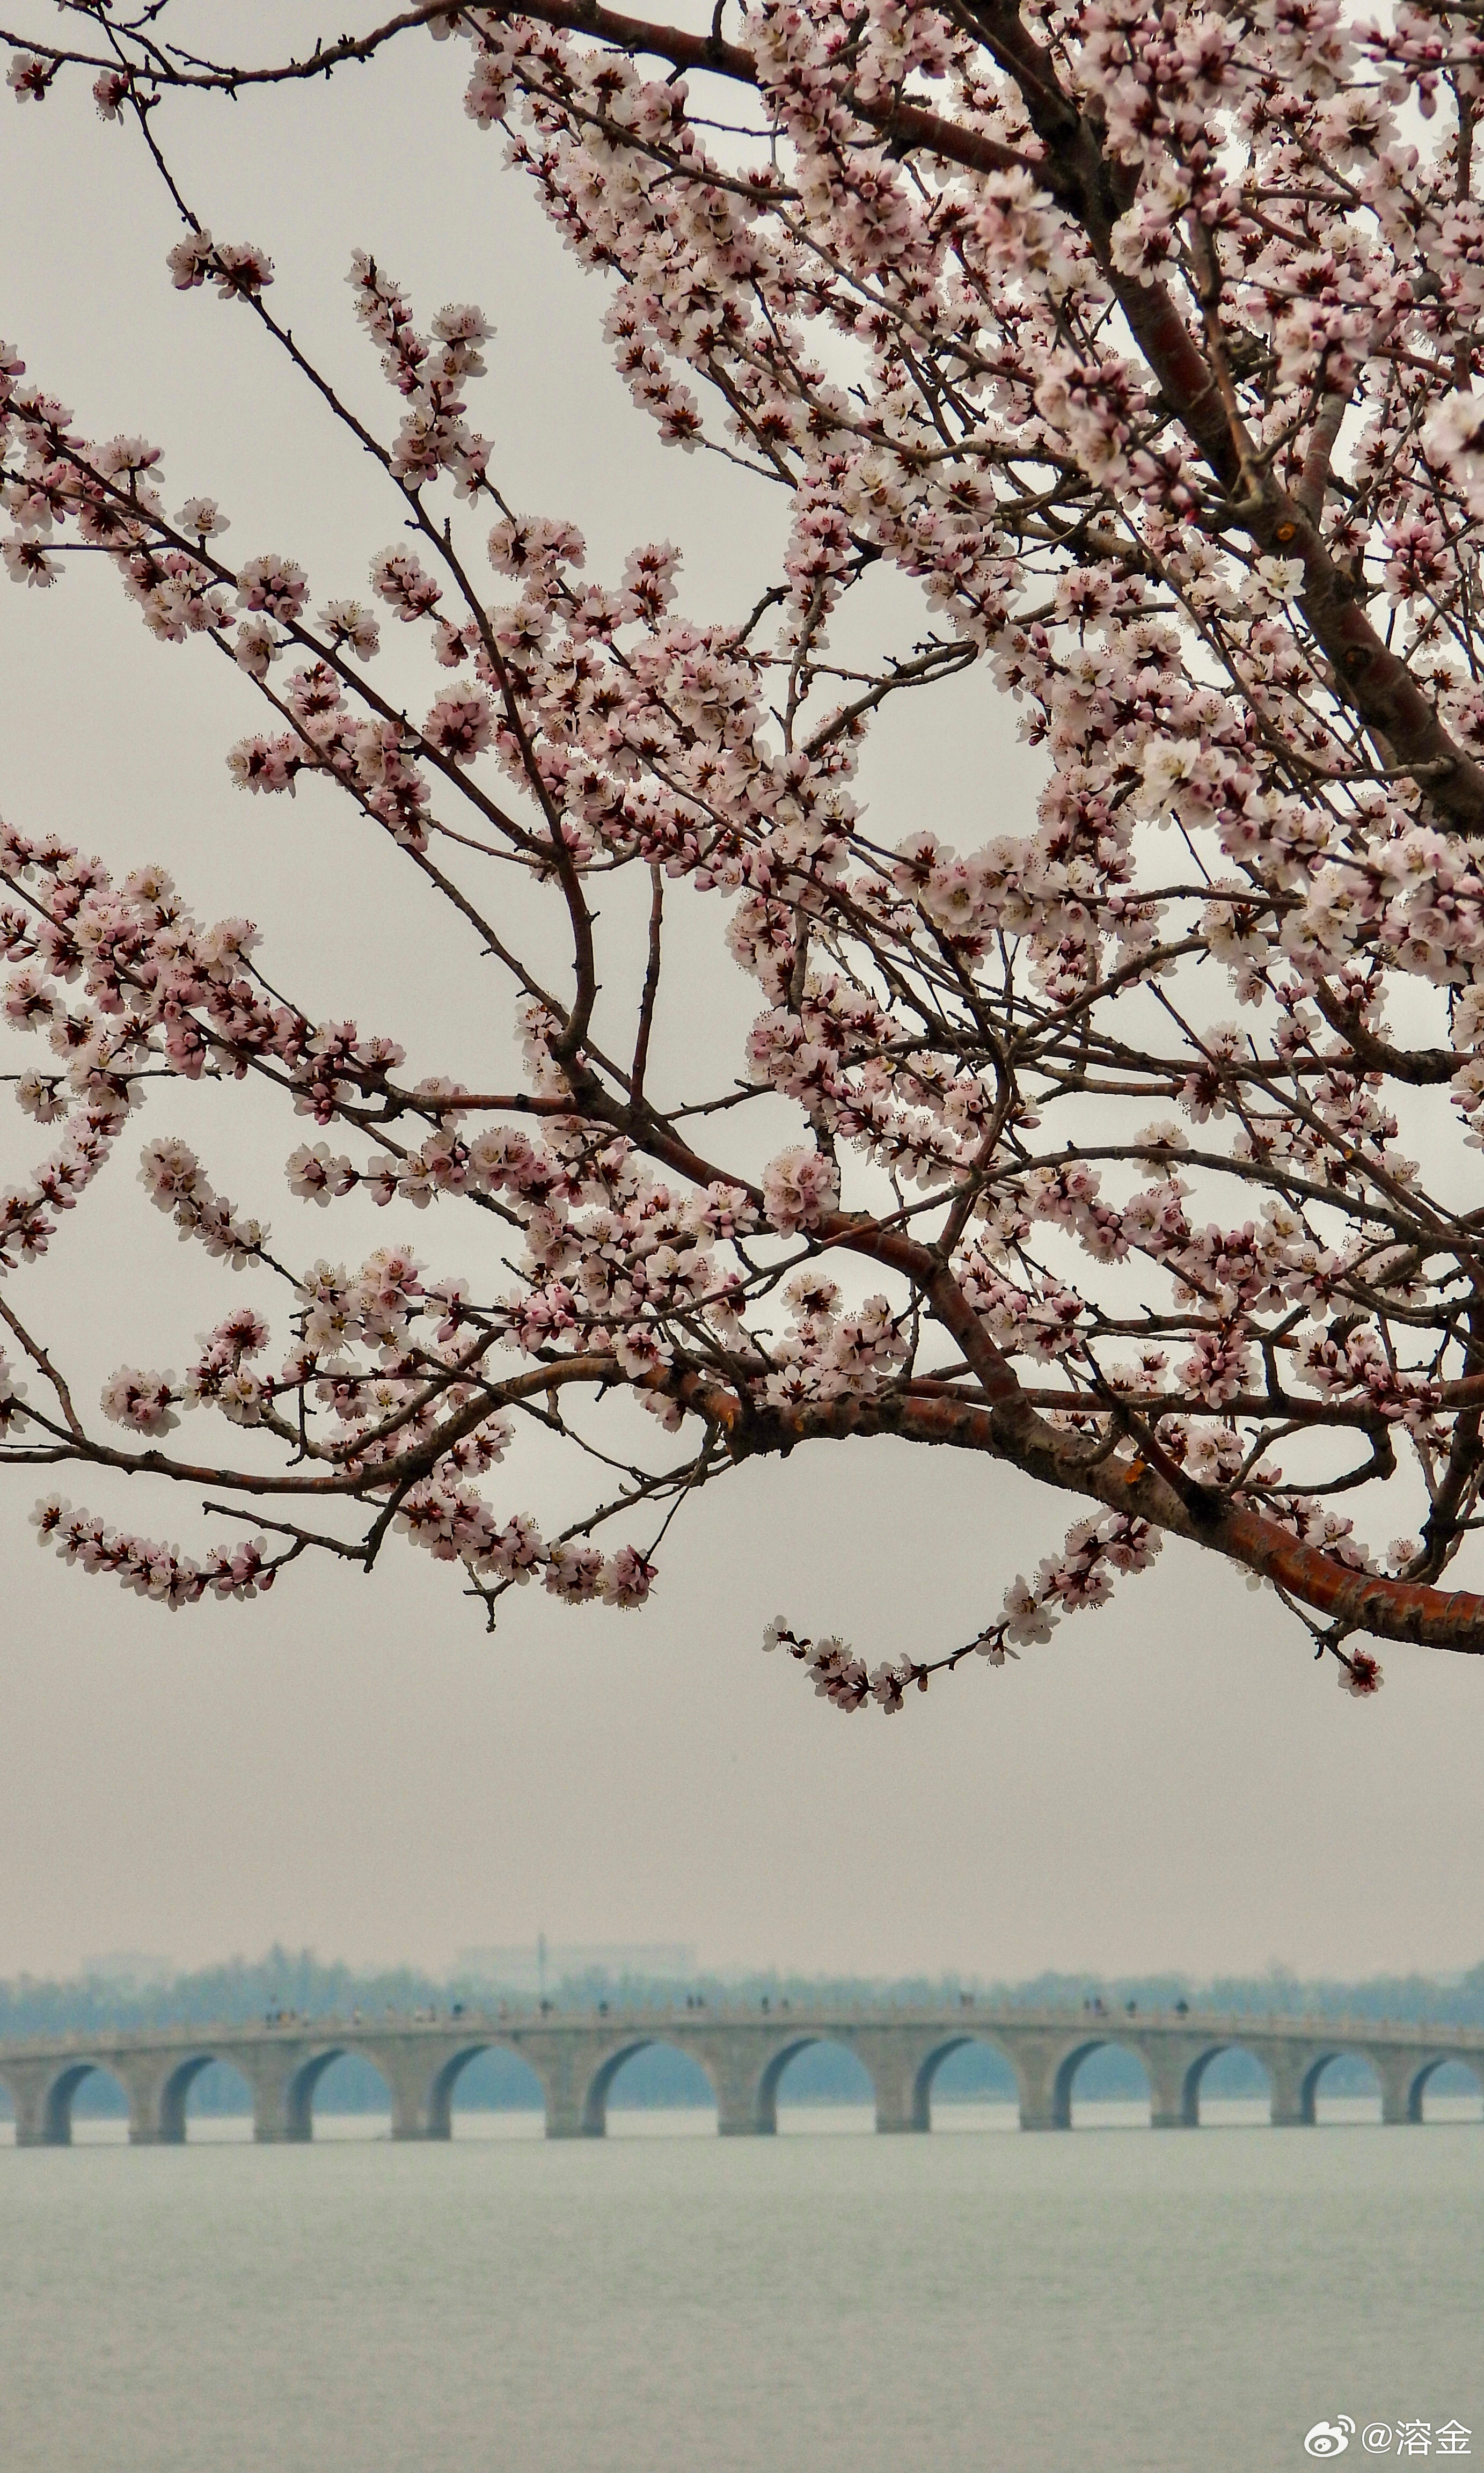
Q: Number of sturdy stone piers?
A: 11